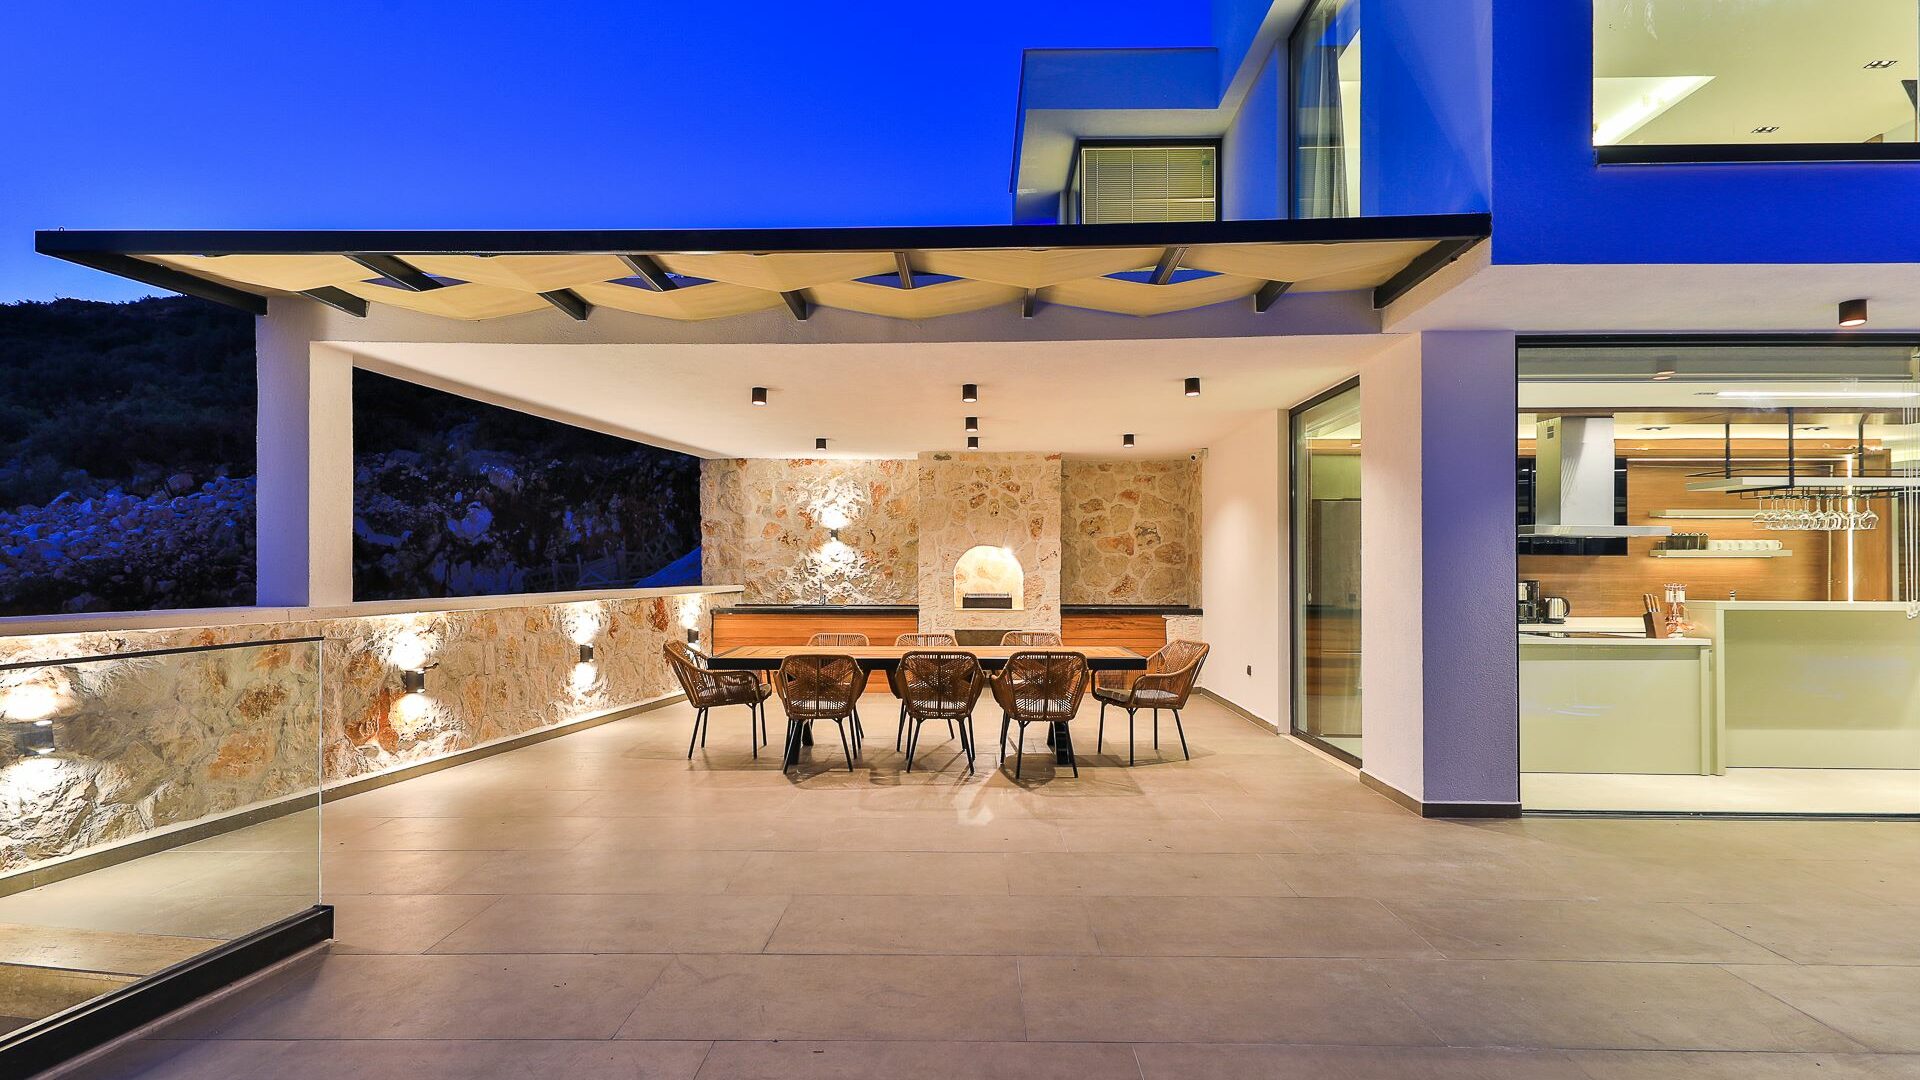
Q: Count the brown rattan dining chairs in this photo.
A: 8